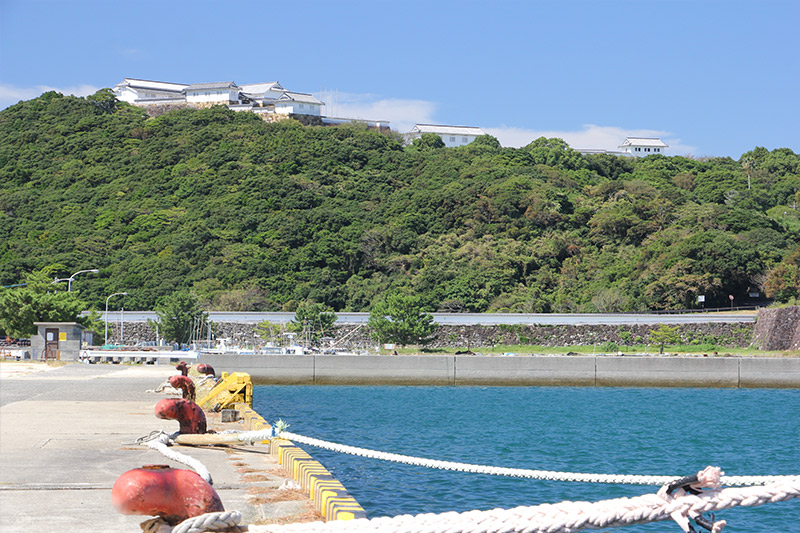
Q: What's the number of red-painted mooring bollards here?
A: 5